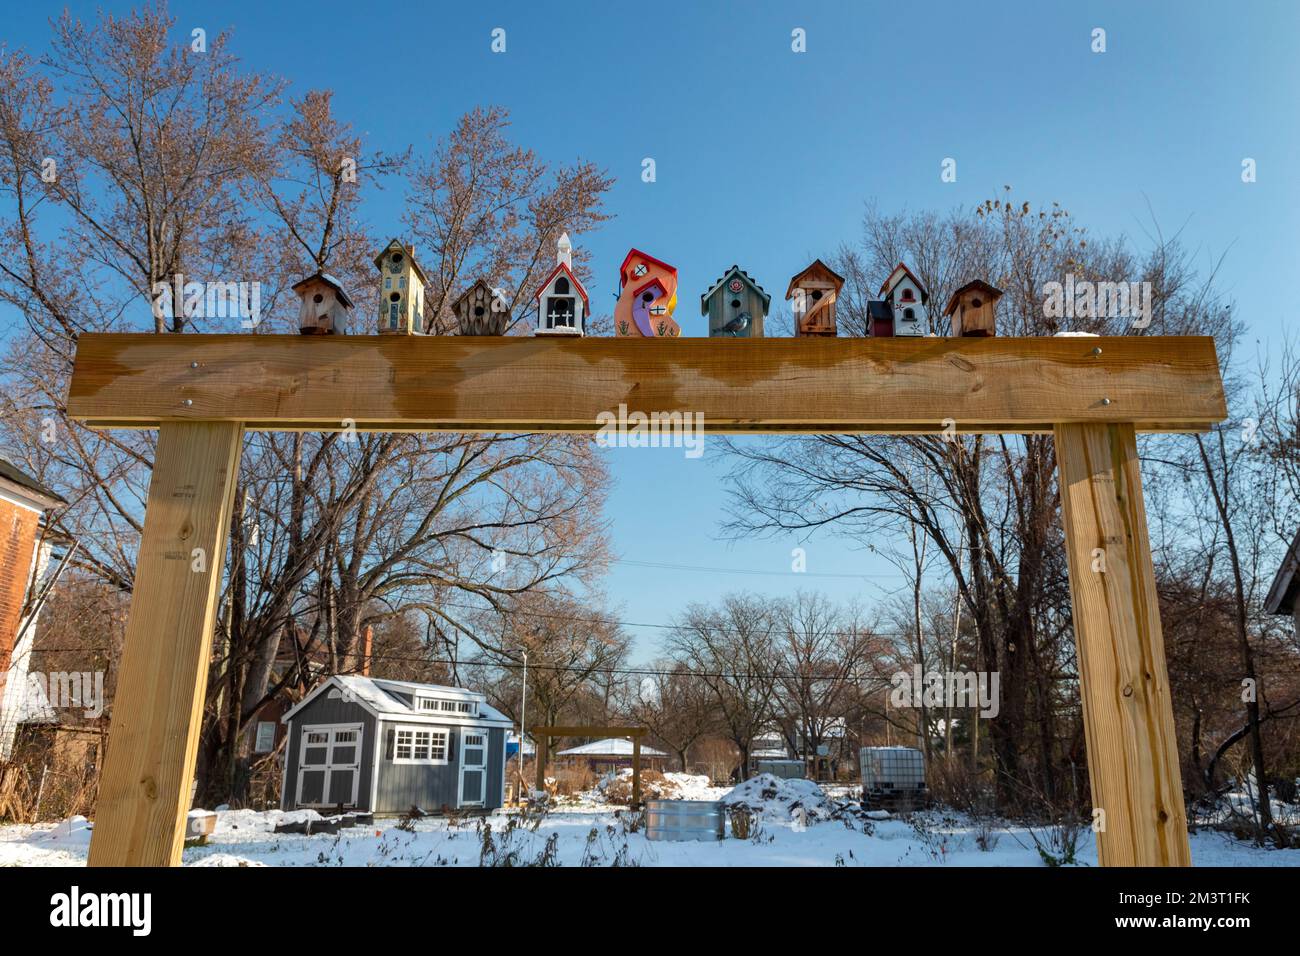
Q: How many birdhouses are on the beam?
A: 9